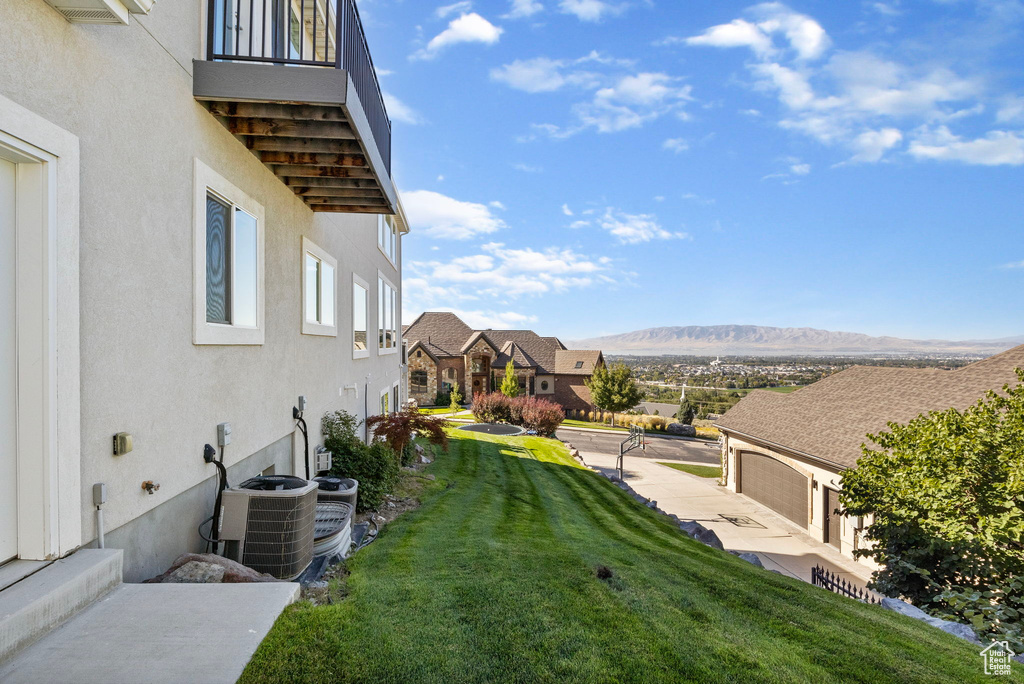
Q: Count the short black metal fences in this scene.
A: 1